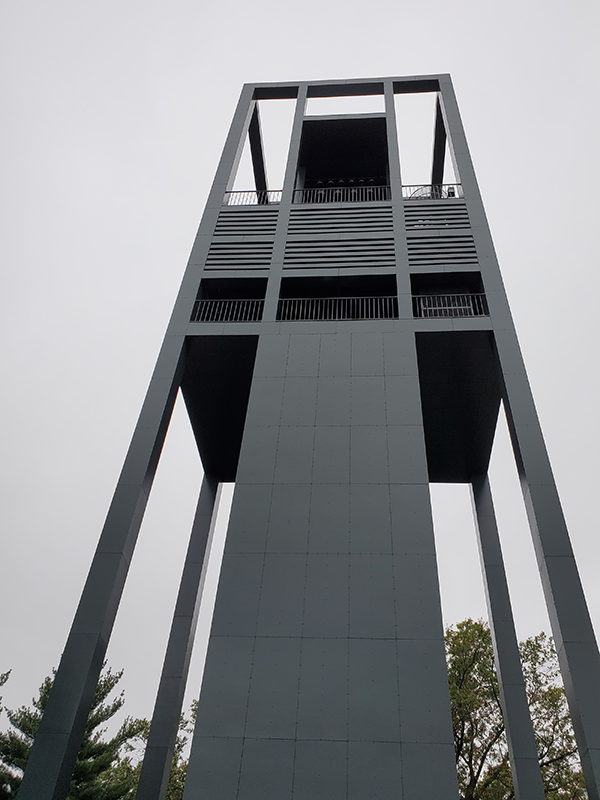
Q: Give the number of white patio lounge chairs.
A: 0